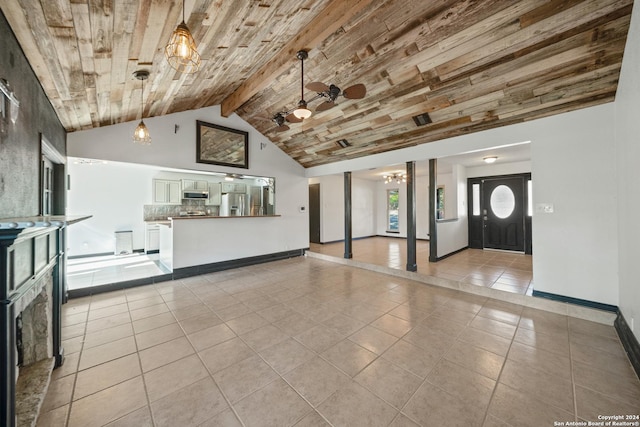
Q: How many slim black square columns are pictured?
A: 3